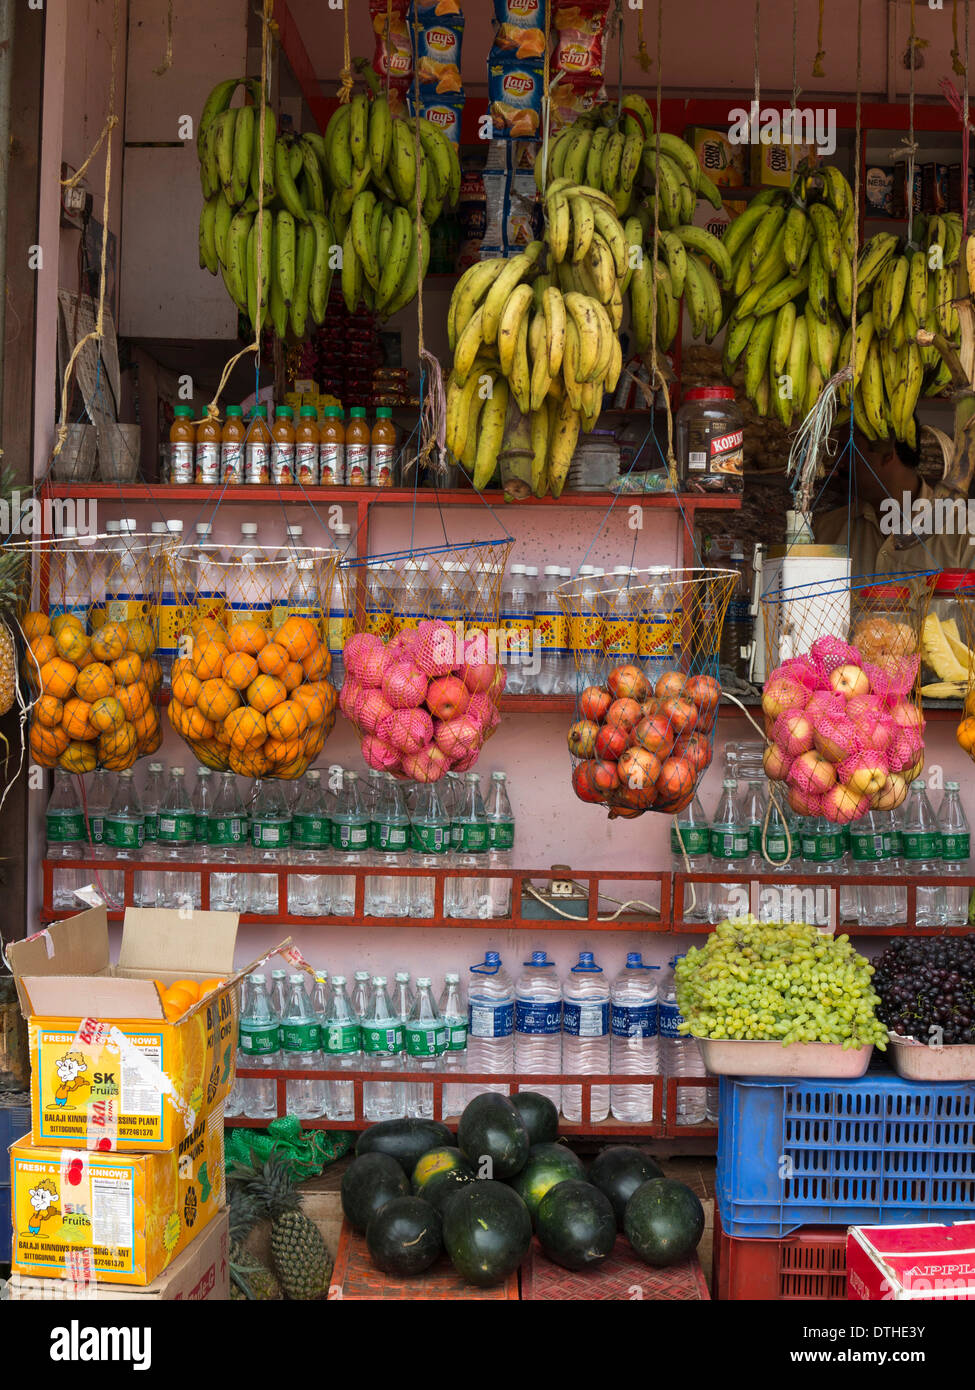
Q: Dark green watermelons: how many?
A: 11